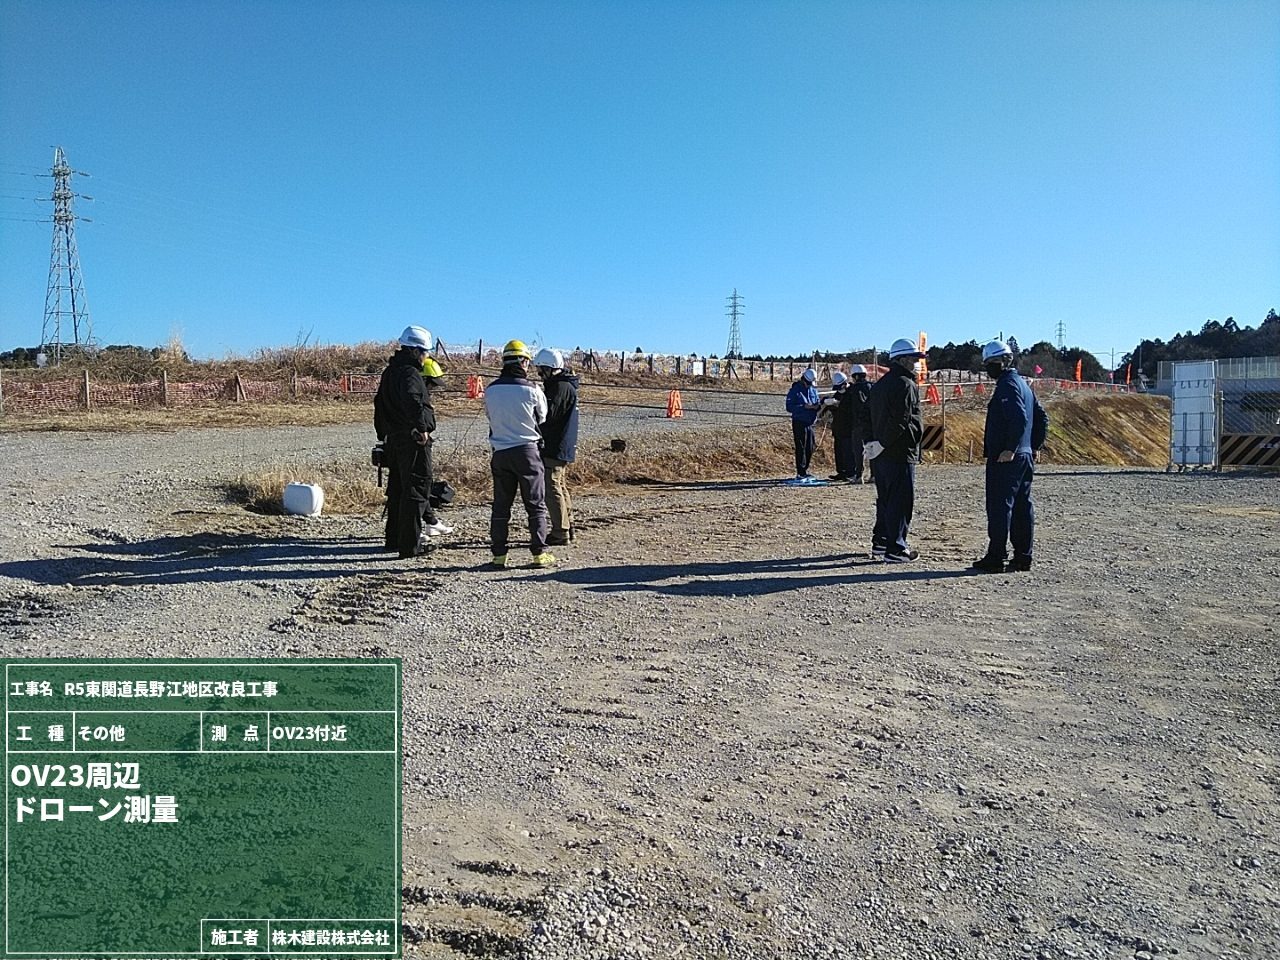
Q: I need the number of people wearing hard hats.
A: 9